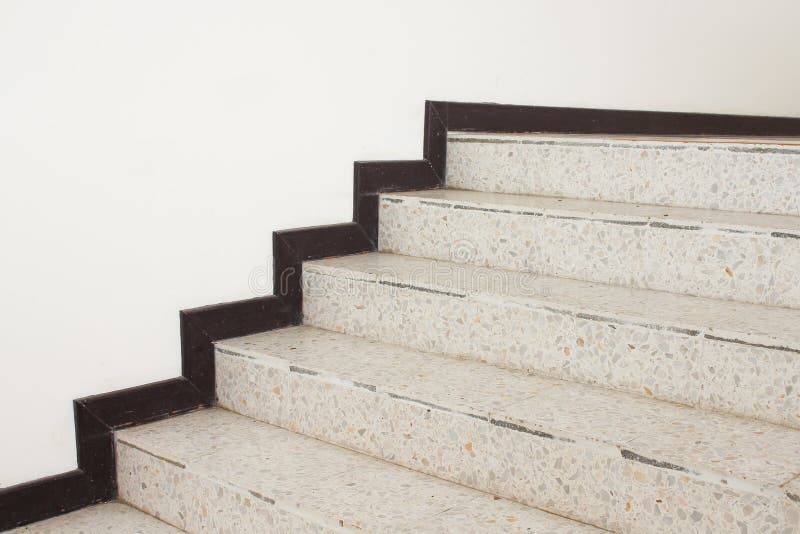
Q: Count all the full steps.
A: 5